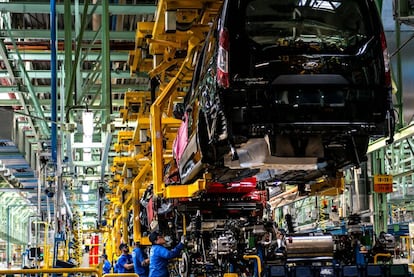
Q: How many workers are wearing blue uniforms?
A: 4